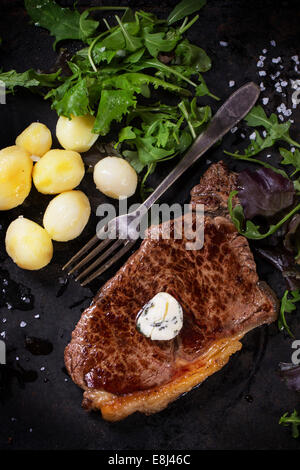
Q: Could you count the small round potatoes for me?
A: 7